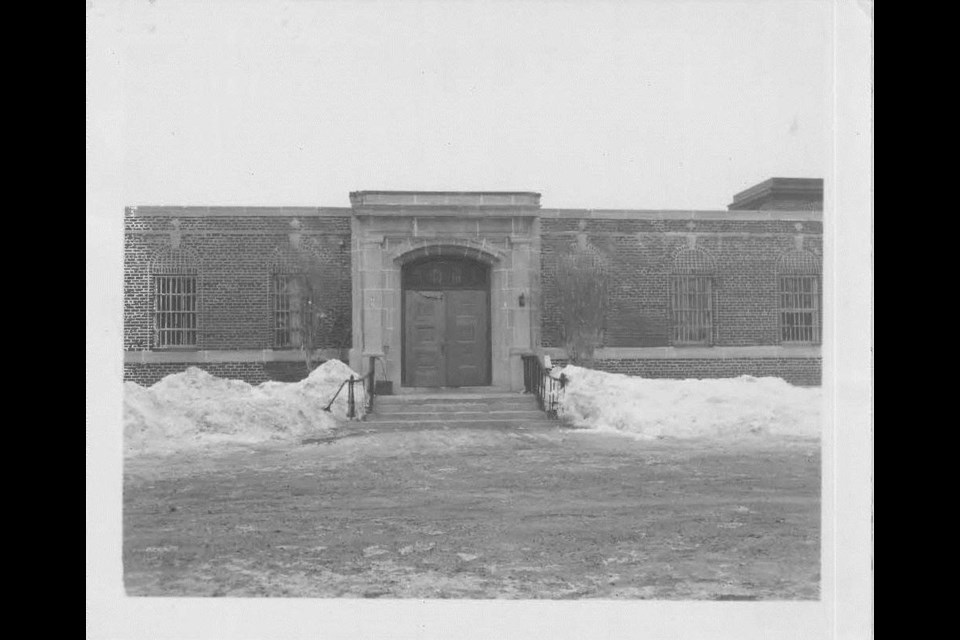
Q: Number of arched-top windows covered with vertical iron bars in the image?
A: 5